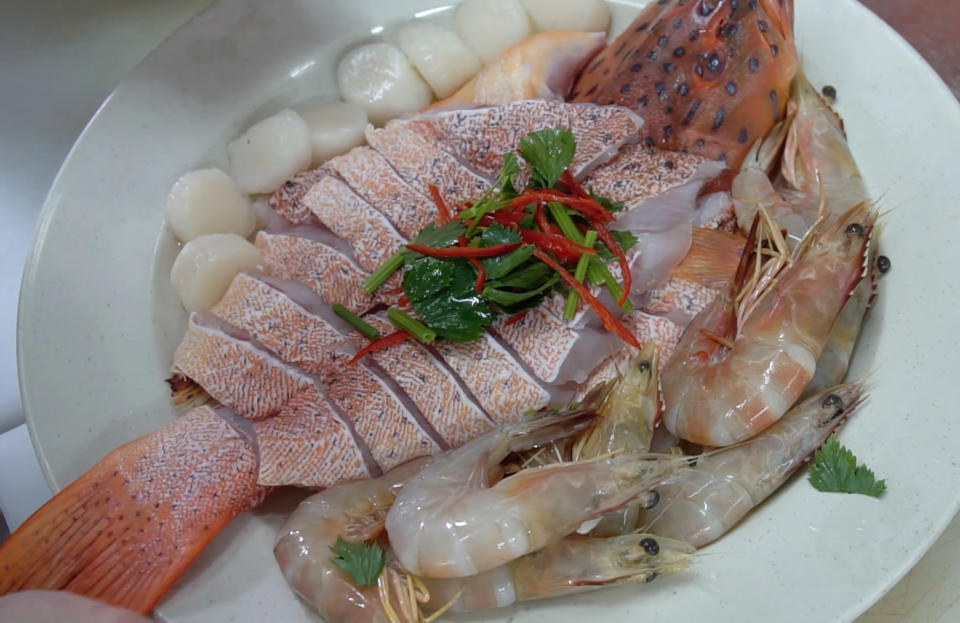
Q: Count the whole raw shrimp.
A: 8